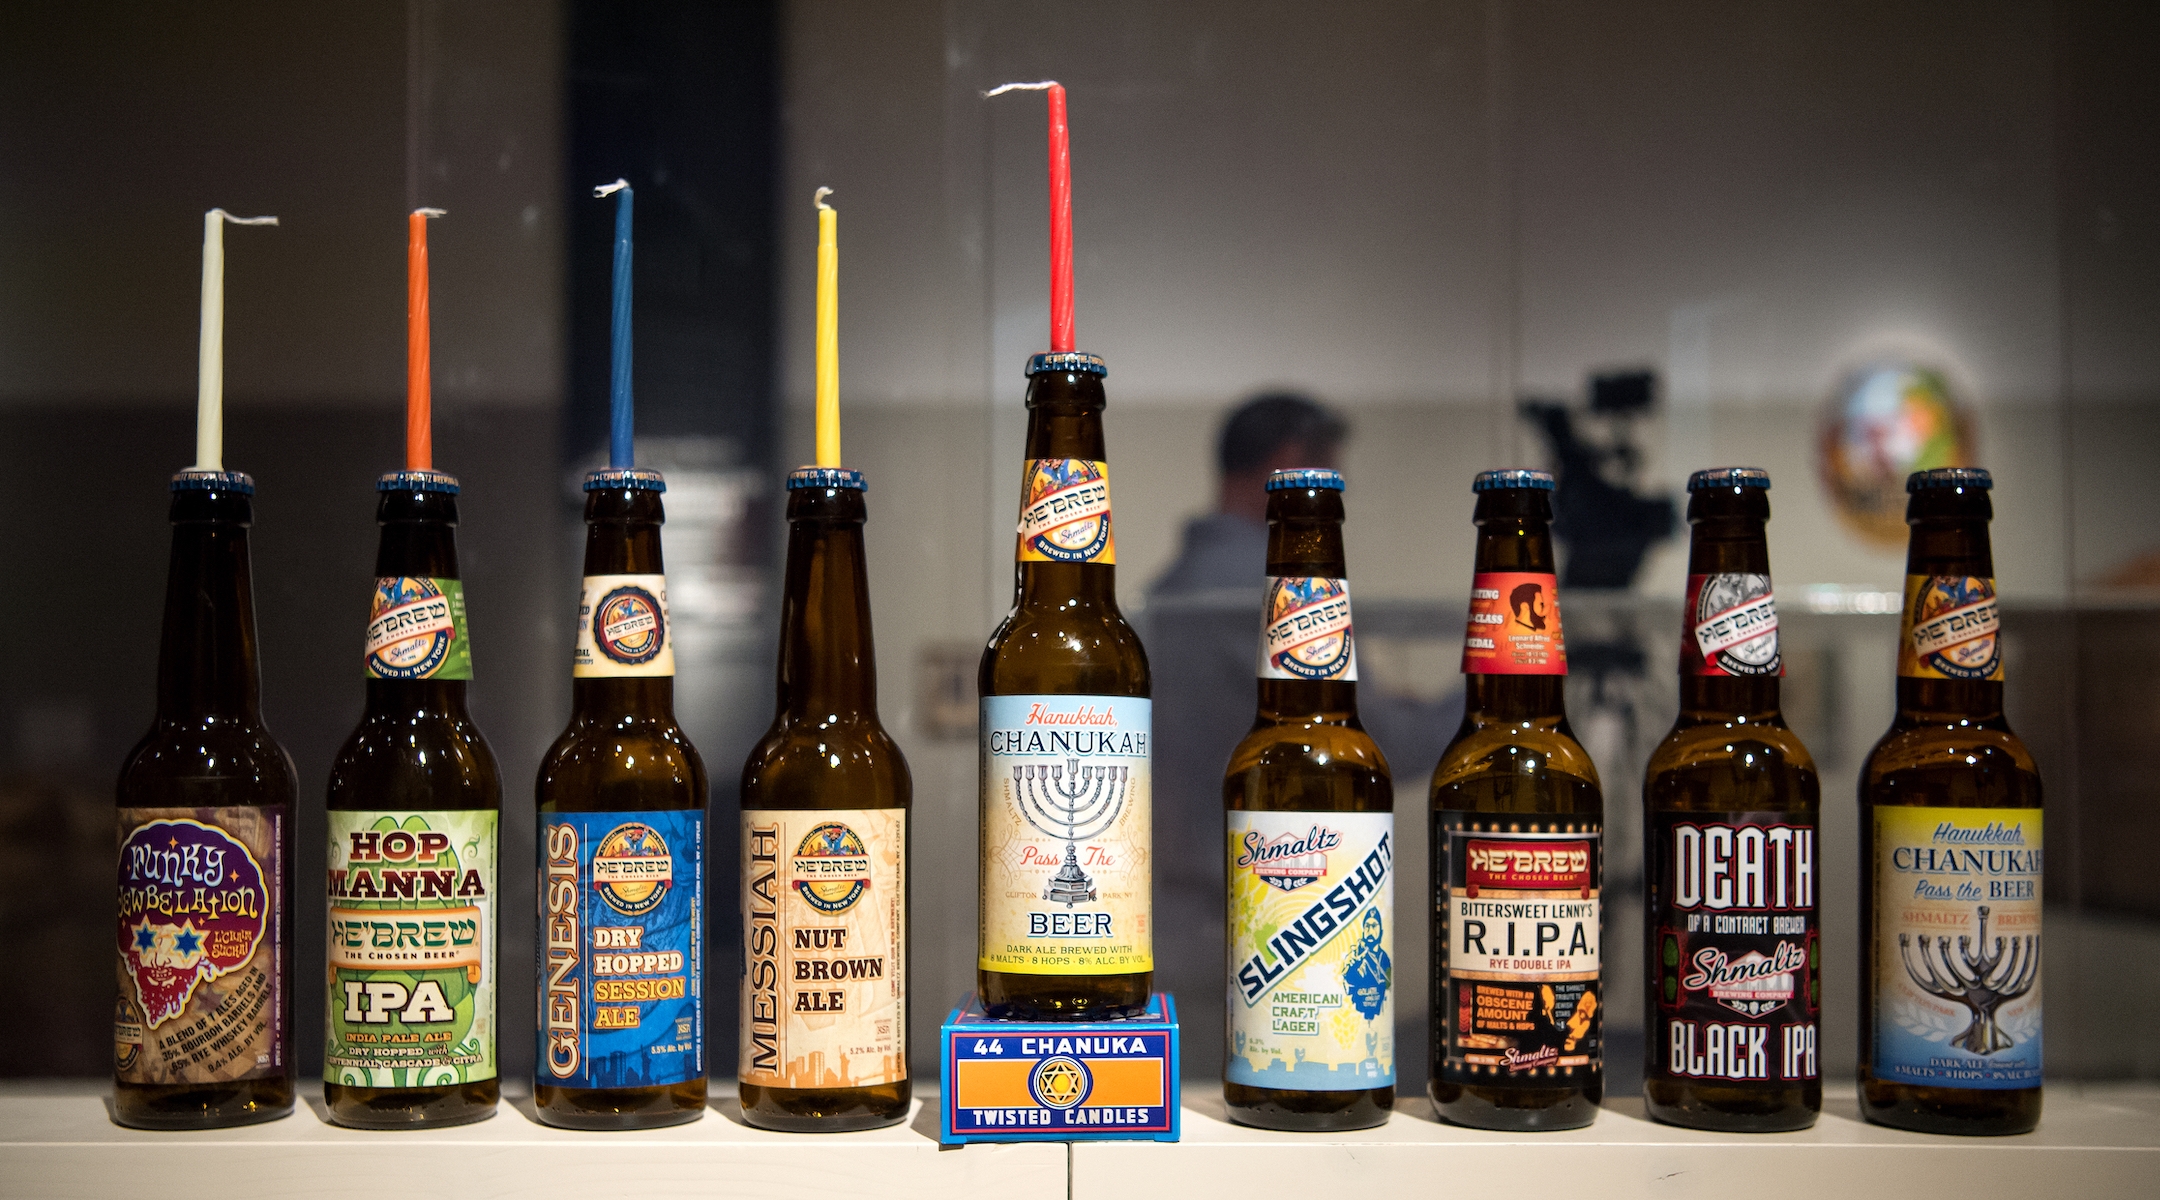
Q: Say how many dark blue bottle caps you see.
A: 9